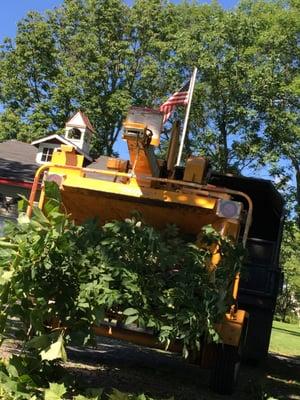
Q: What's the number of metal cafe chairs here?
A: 0